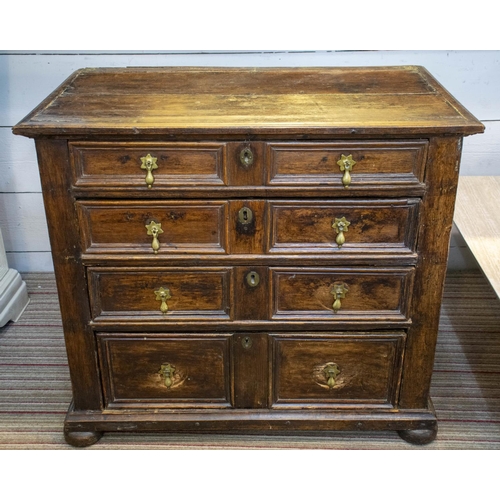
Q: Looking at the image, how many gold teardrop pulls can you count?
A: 8